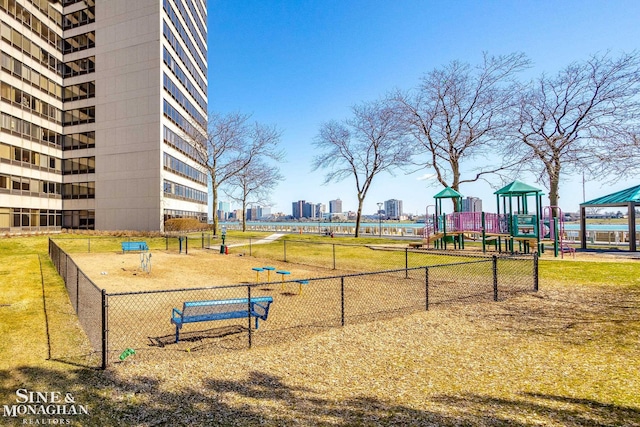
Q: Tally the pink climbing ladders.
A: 1